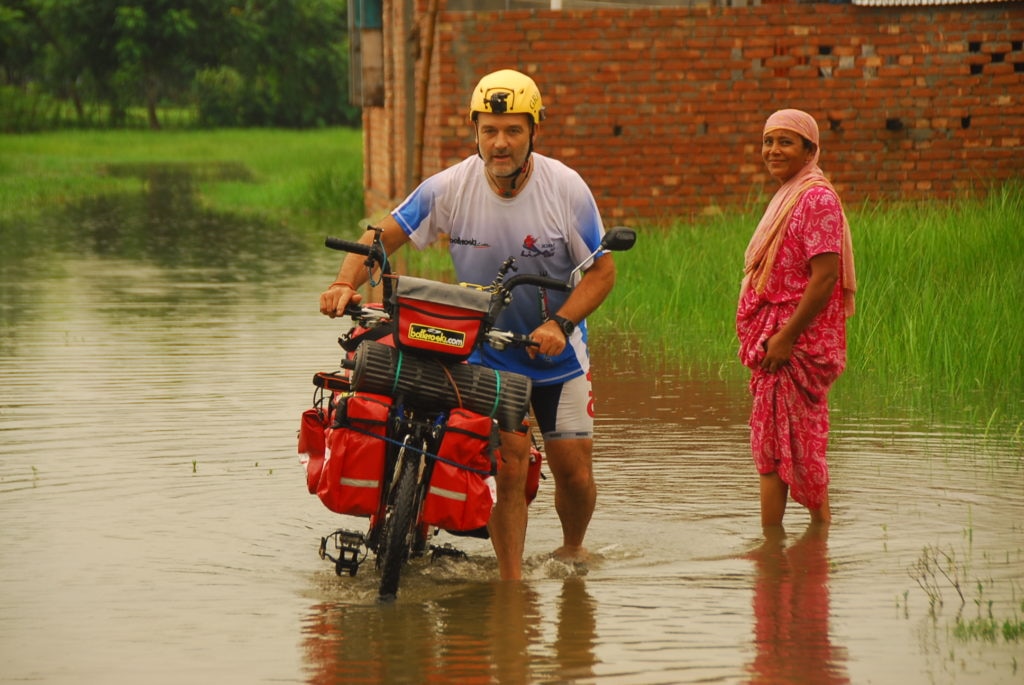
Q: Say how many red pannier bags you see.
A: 4